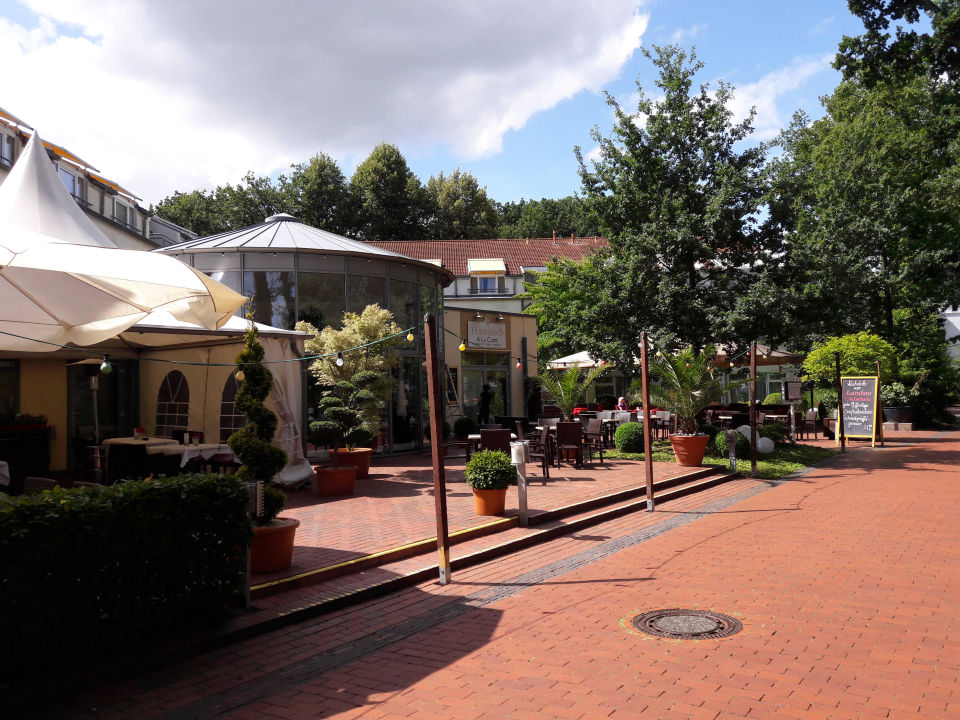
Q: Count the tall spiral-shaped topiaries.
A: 1